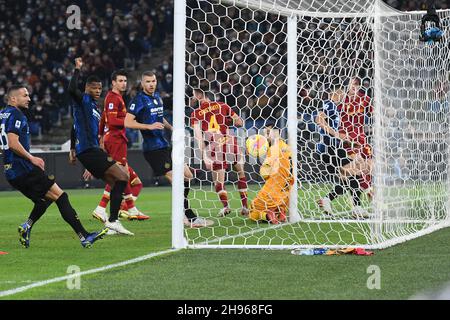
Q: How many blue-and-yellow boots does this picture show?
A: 2